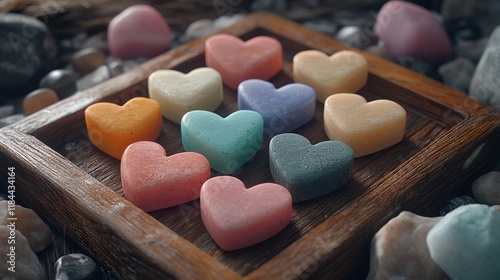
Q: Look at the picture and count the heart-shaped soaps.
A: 10